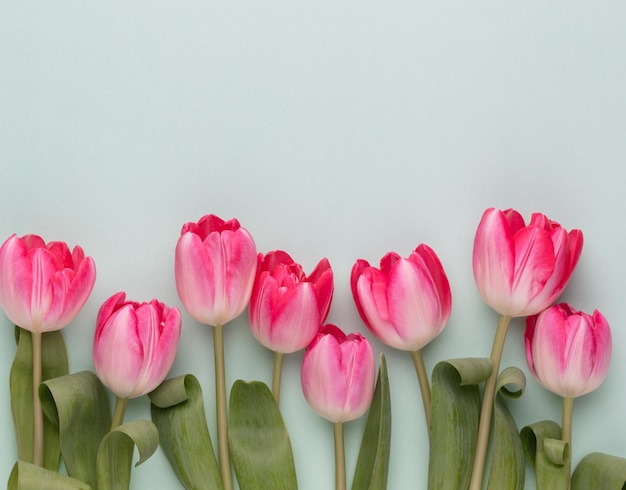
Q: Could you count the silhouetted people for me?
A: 0